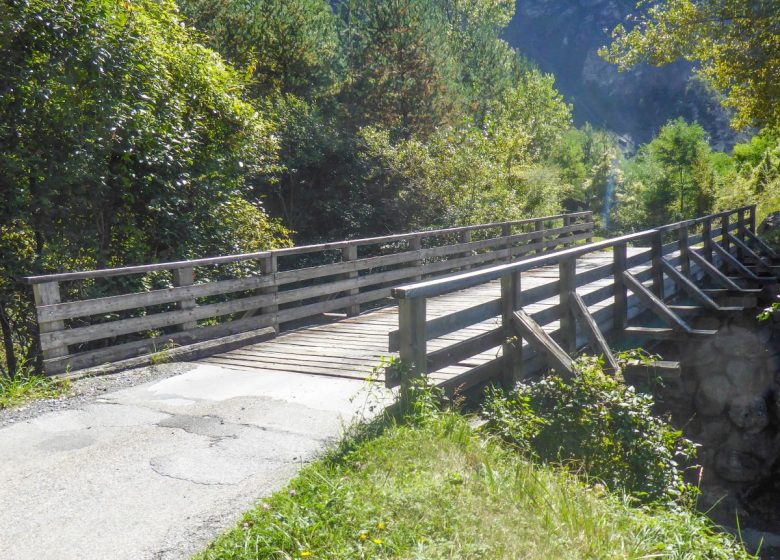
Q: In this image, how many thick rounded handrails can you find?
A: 2